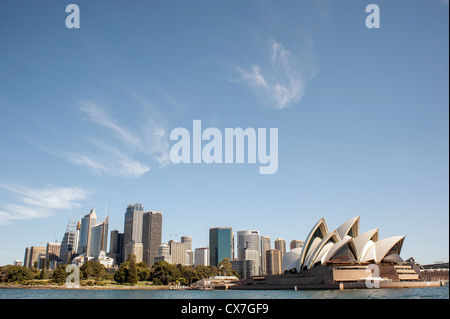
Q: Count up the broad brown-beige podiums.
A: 1